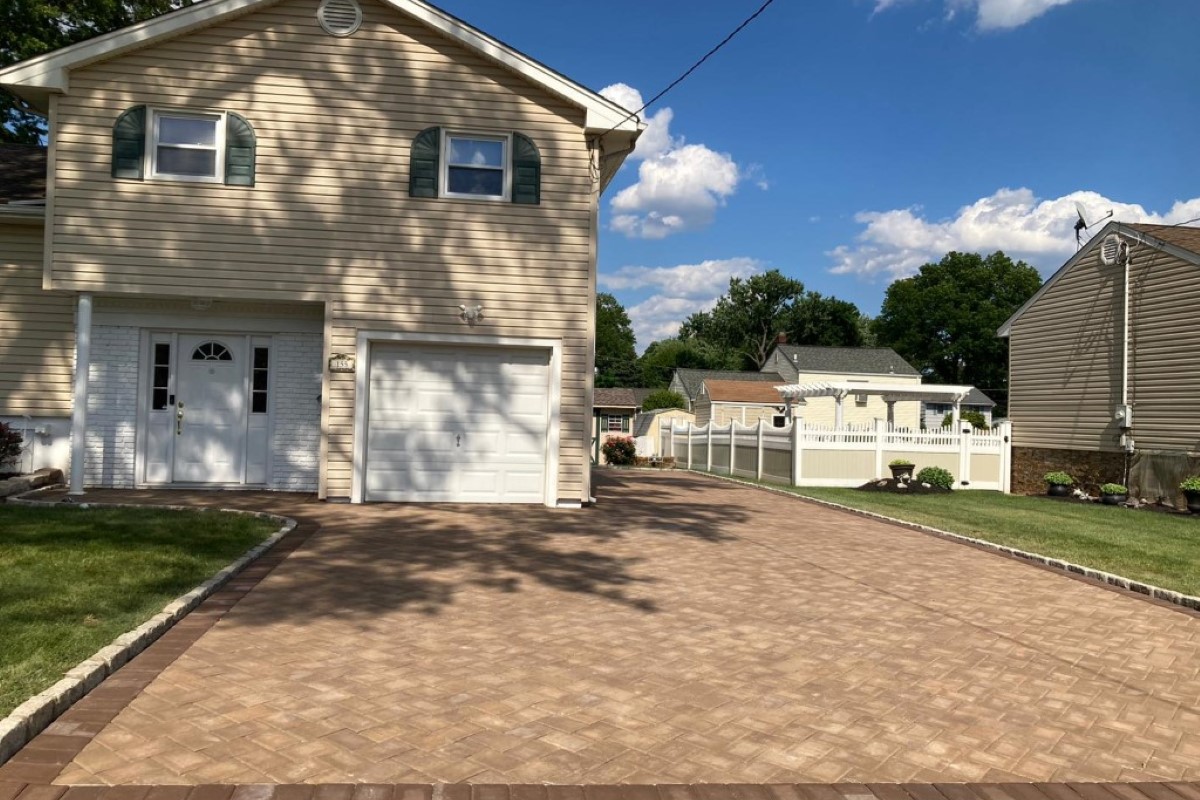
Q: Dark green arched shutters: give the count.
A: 4